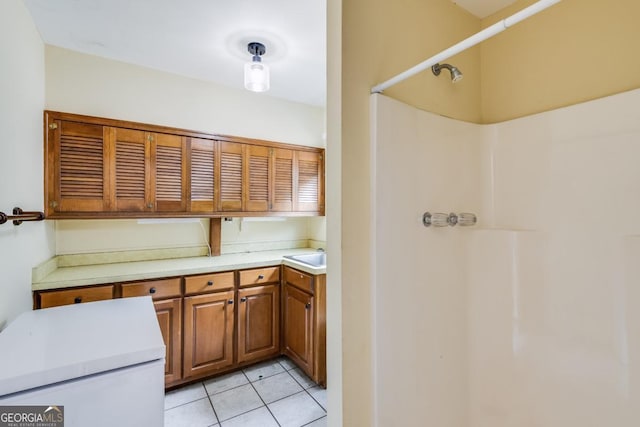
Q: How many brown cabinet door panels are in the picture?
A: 12